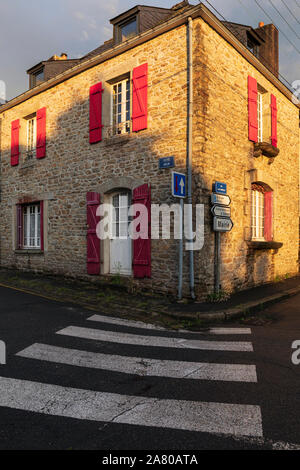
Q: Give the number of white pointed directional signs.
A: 3